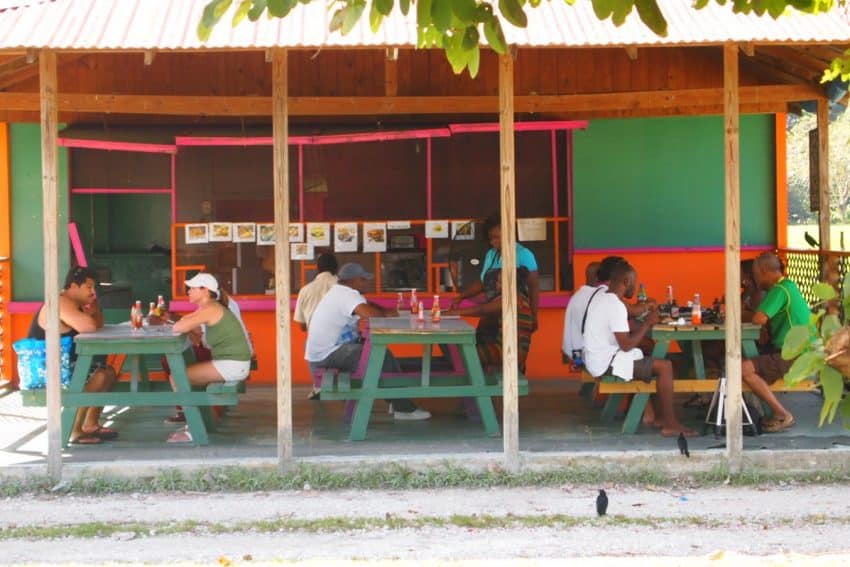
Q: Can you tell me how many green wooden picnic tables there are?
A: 3